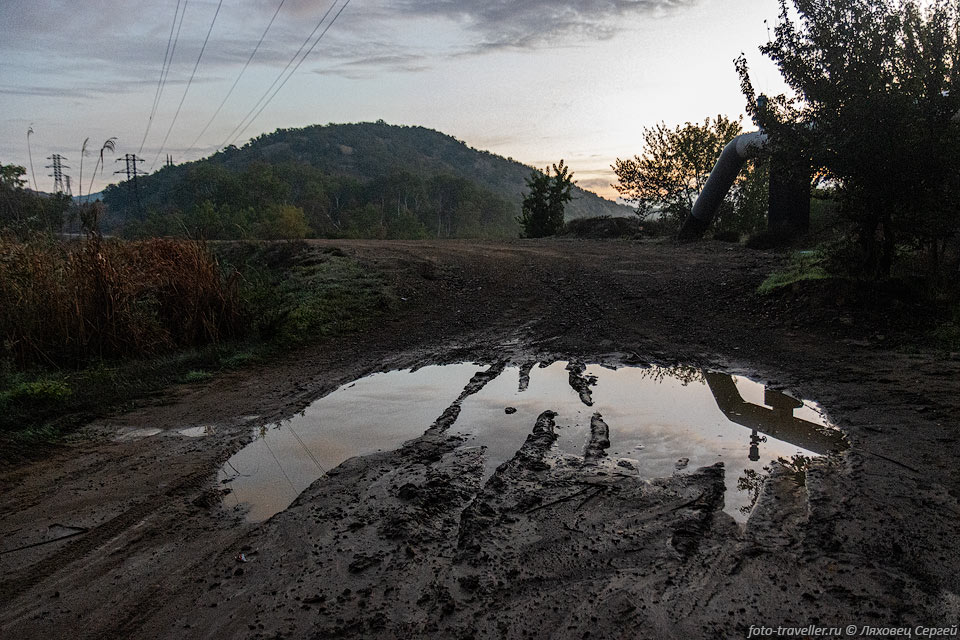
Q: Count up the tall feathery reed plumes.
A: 3